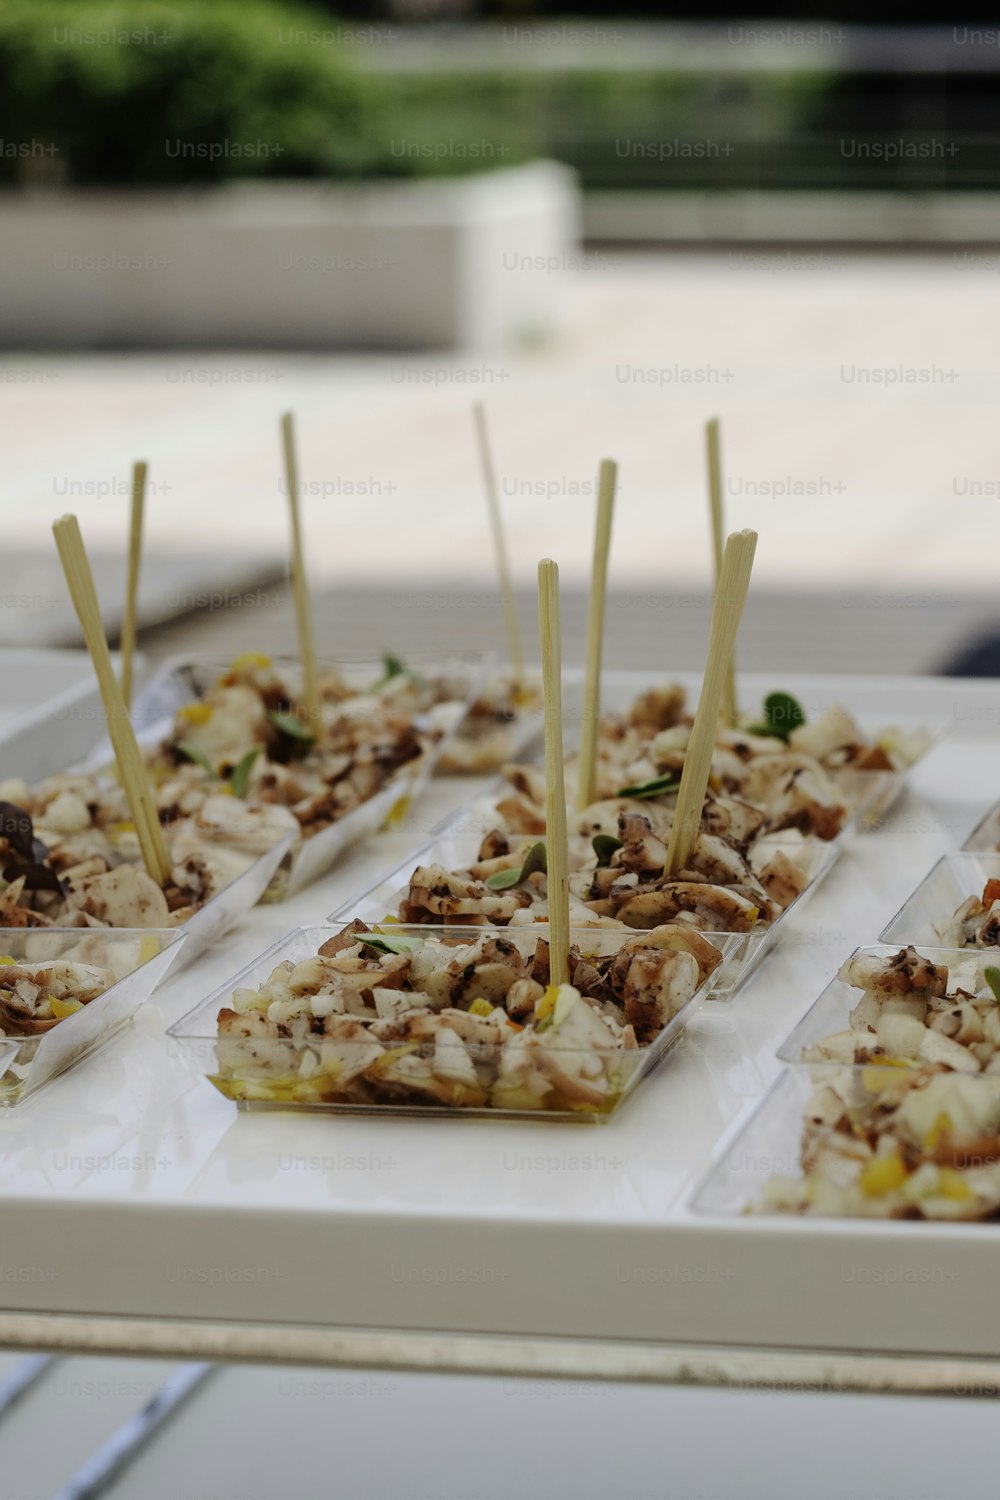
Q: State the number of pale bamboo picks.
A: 8